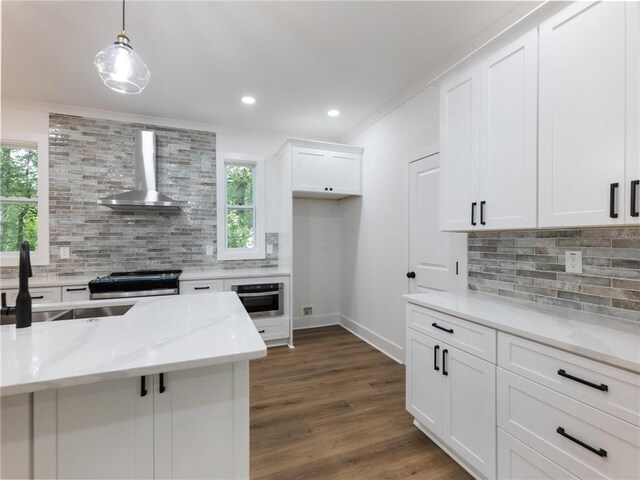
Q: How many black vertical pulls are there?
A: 8